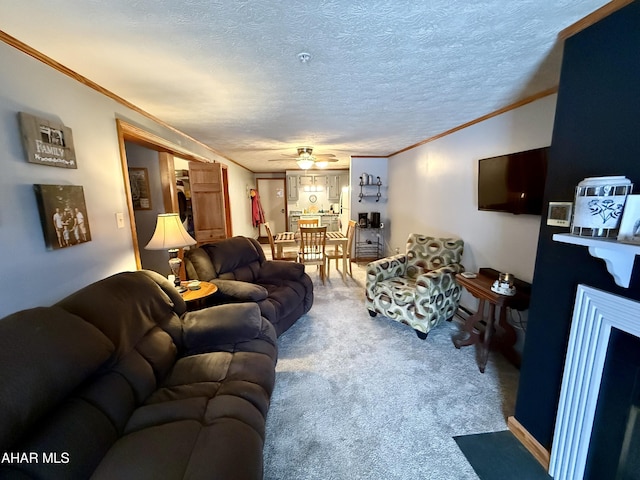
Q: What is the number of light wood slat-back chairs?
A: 4